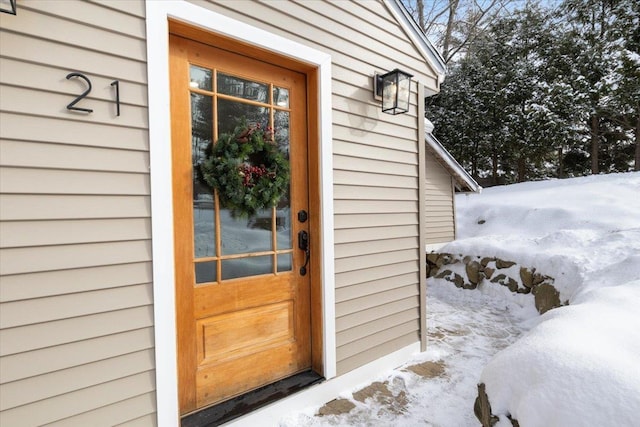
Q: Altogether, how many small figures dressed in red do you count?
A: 0